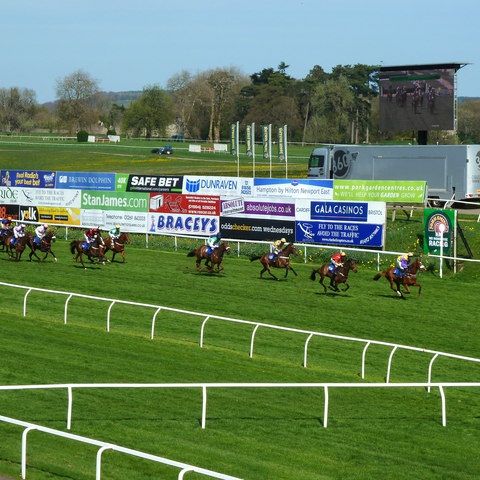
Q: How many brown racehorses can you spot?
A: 9